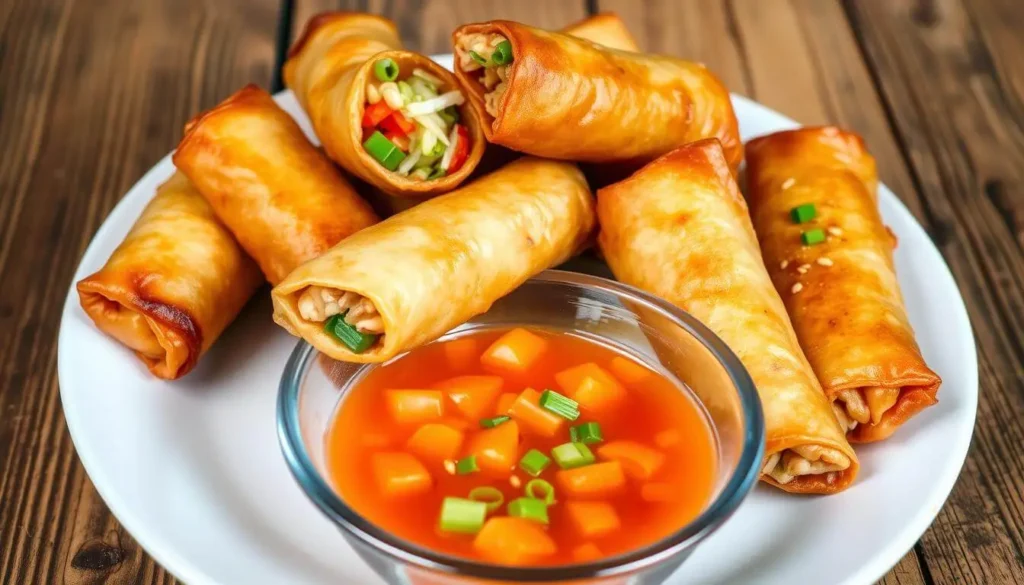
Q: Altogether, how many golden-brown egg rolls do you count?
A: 8